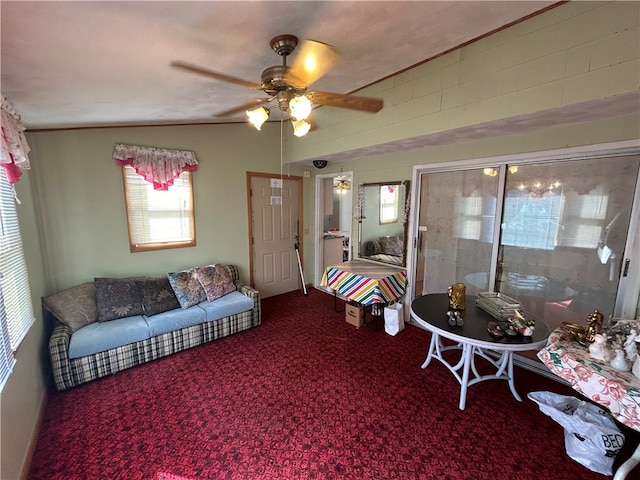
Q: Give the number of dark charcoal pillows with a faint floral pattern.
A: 2